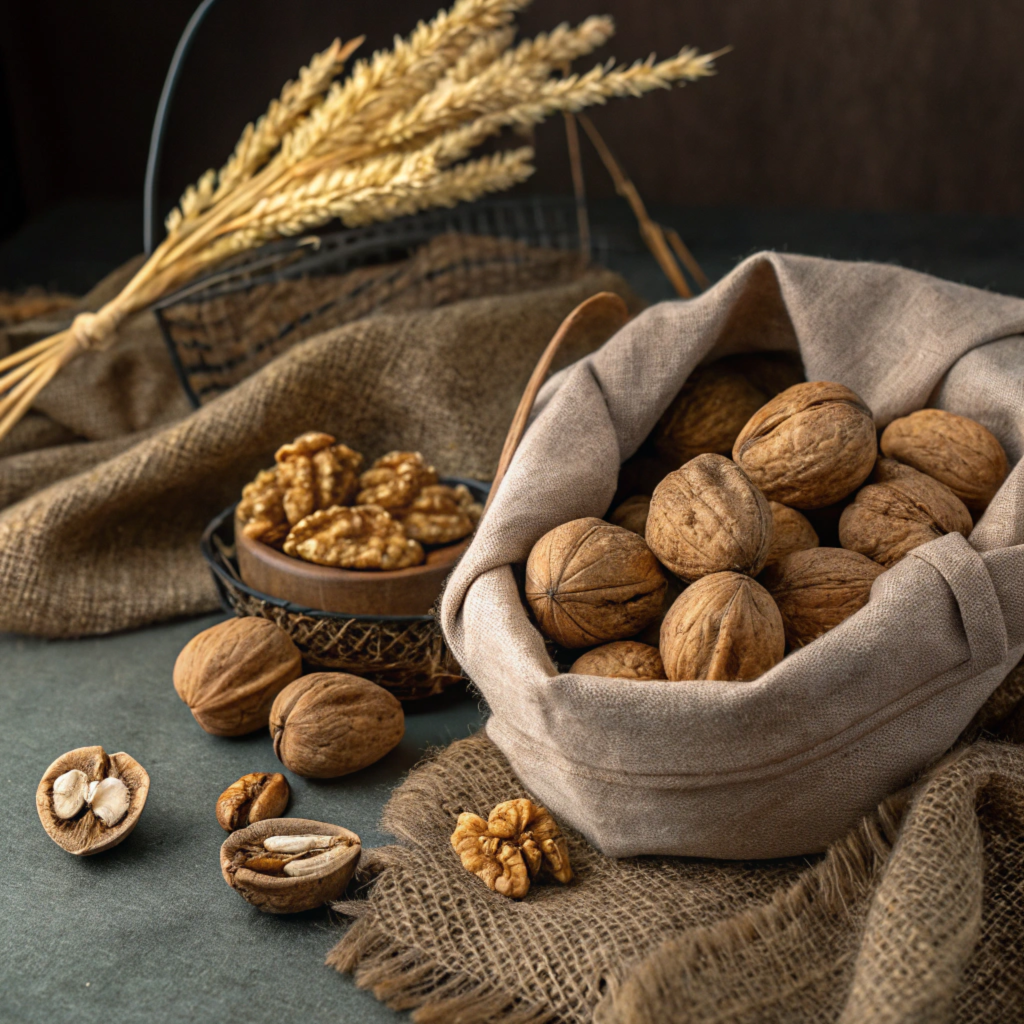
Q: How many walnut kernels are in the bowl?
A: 5